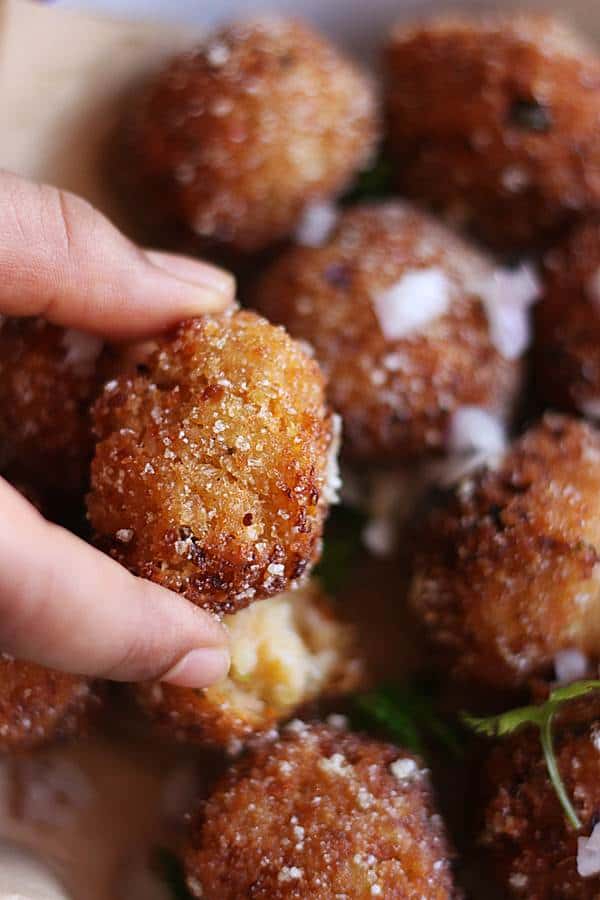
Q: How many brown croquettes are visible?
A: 11